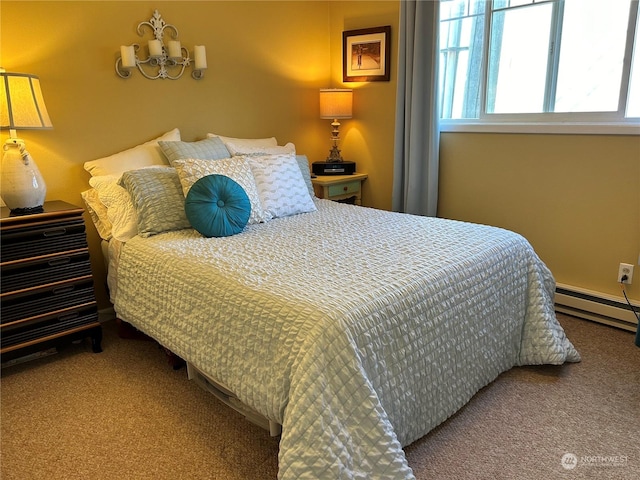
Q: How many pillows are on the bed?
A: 11